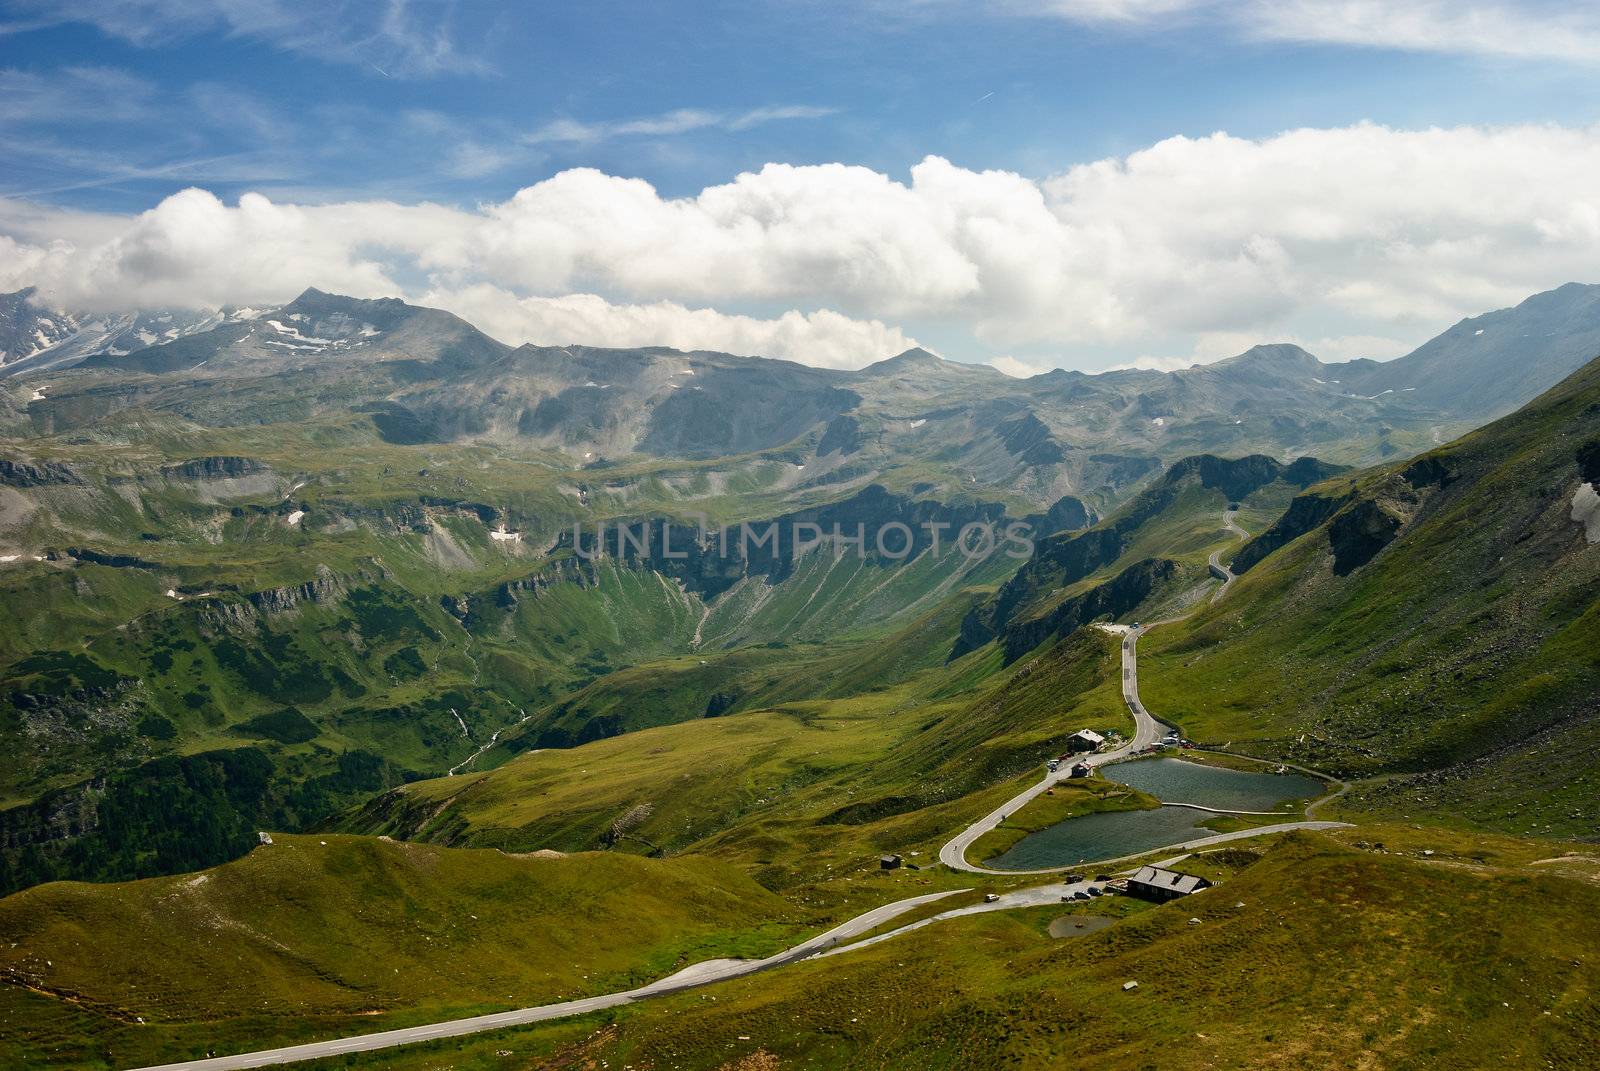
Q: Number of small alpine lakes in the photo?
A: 2